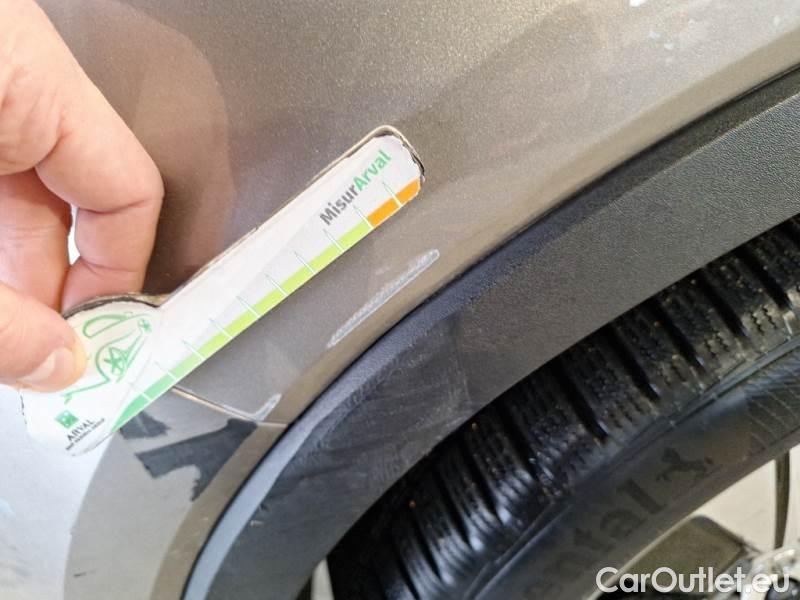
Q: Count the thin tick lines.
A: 10